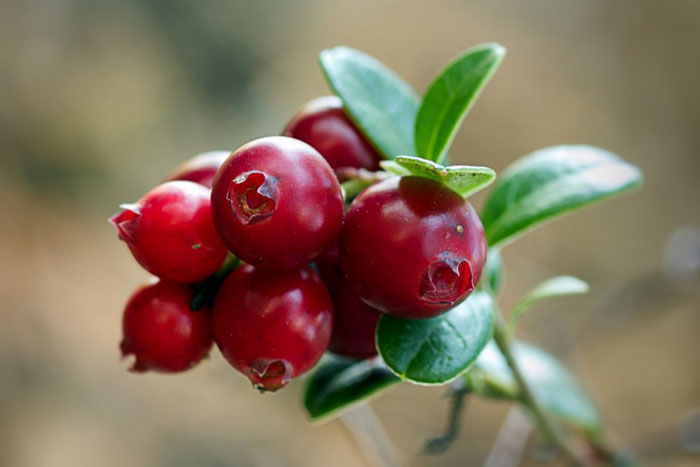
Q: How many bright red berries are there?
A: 8